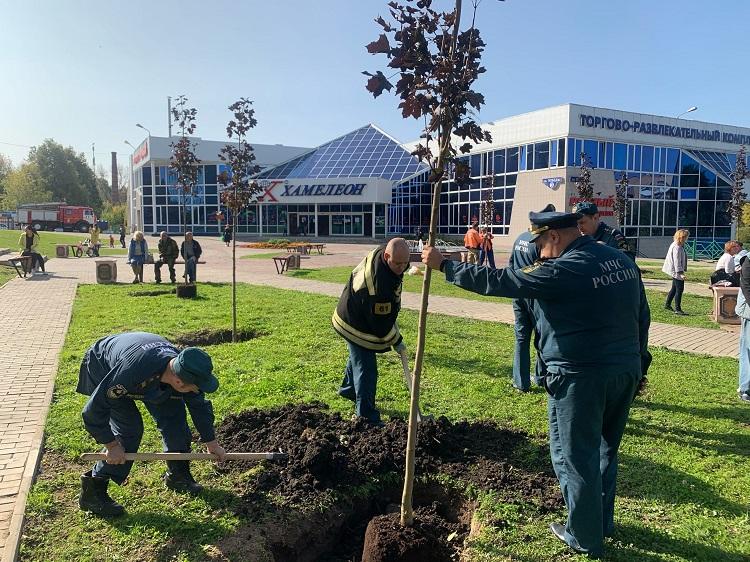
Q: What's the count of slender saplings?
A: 7